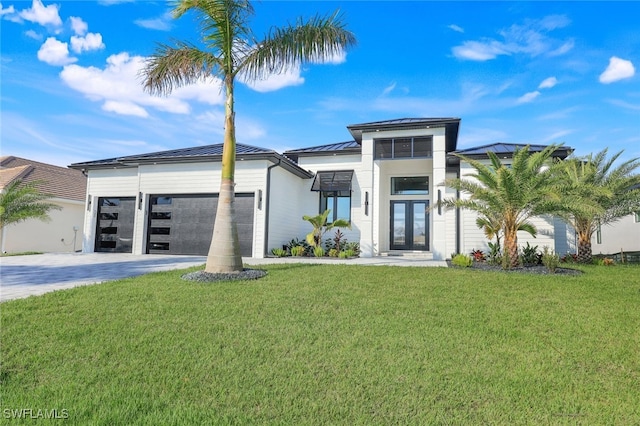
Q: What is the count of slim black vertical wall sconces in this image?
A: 5